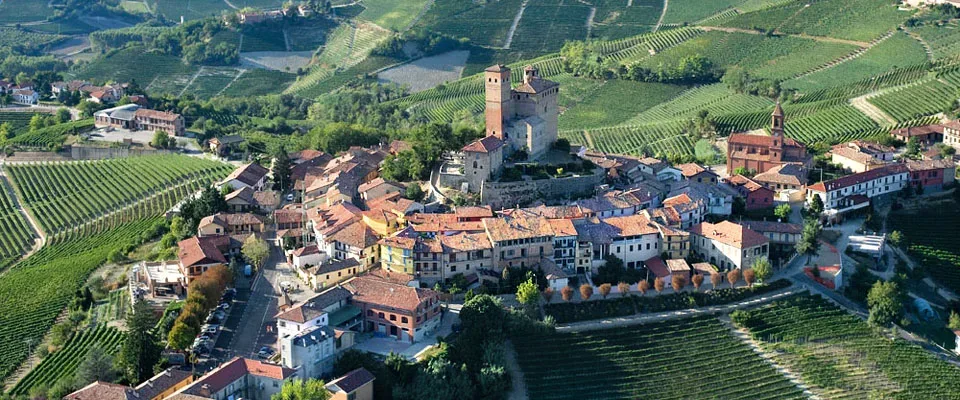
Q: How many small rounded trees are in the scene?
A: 12